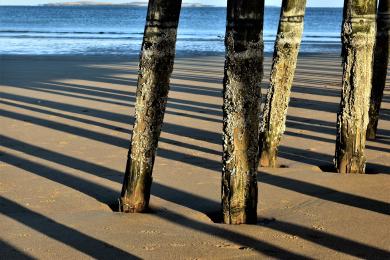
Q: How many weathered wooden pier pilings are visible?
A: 5